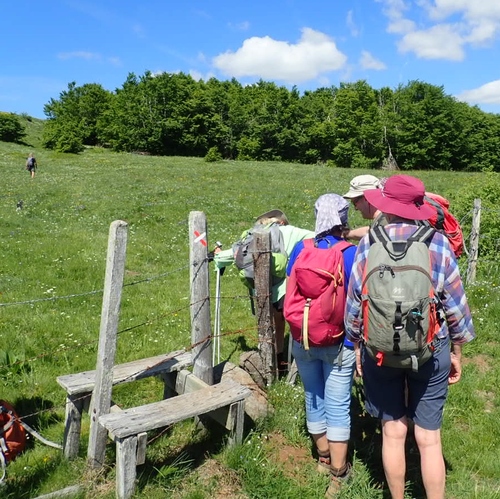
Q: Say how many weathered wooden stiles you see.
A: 1